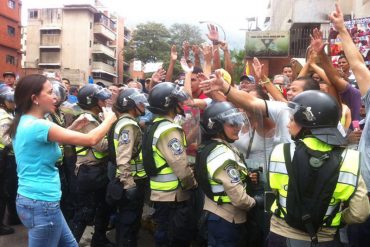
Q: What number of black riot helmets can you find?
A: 7